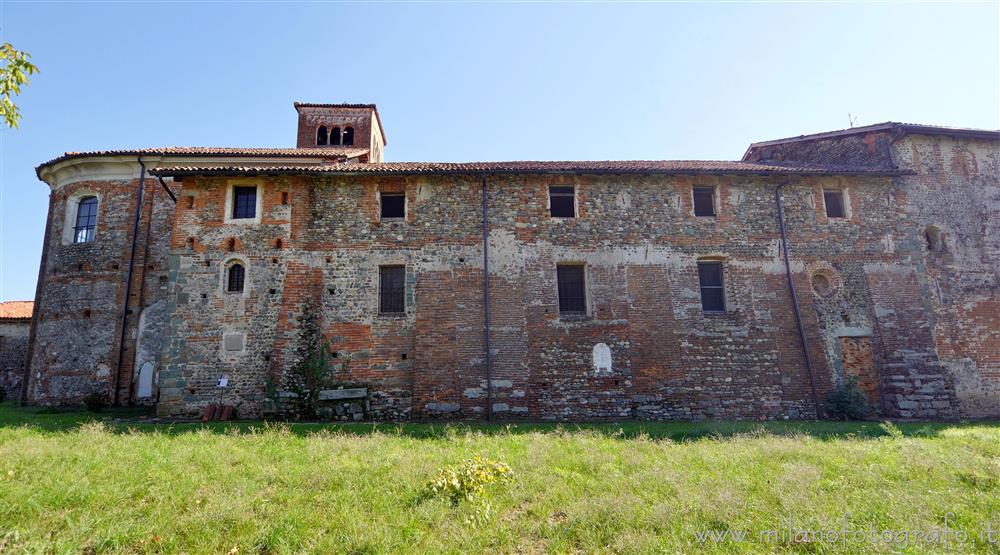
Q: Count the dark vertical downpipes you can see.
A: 3